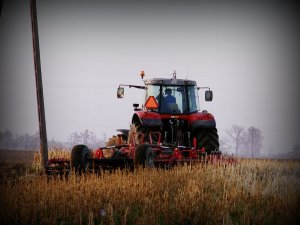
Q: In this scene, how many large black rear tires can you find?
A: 2